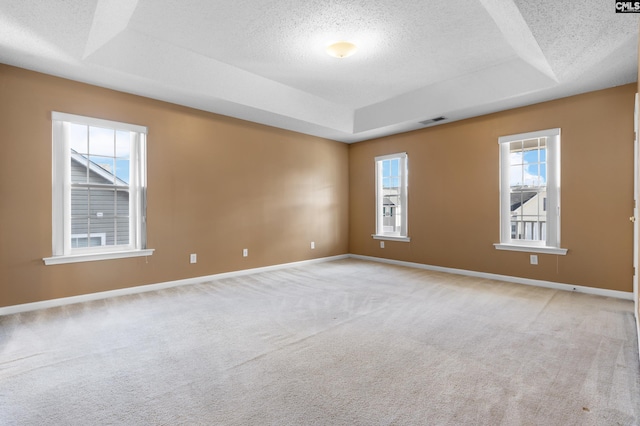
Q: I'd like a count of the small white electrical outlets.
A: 5